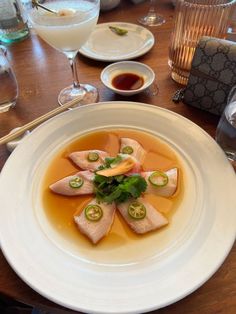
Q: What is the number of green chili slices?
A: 6